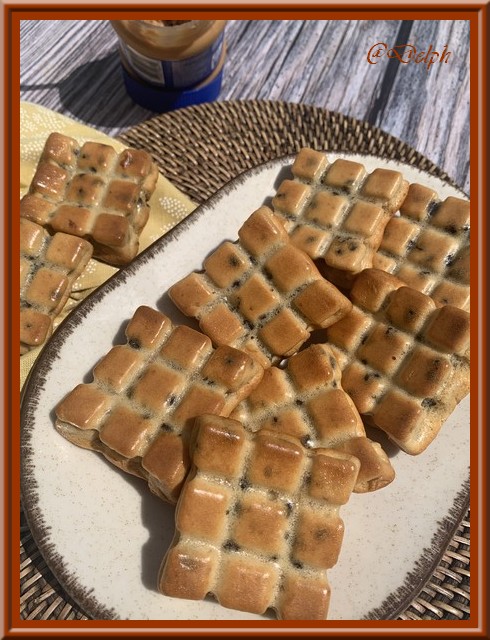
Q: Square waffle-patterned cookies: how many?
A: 9